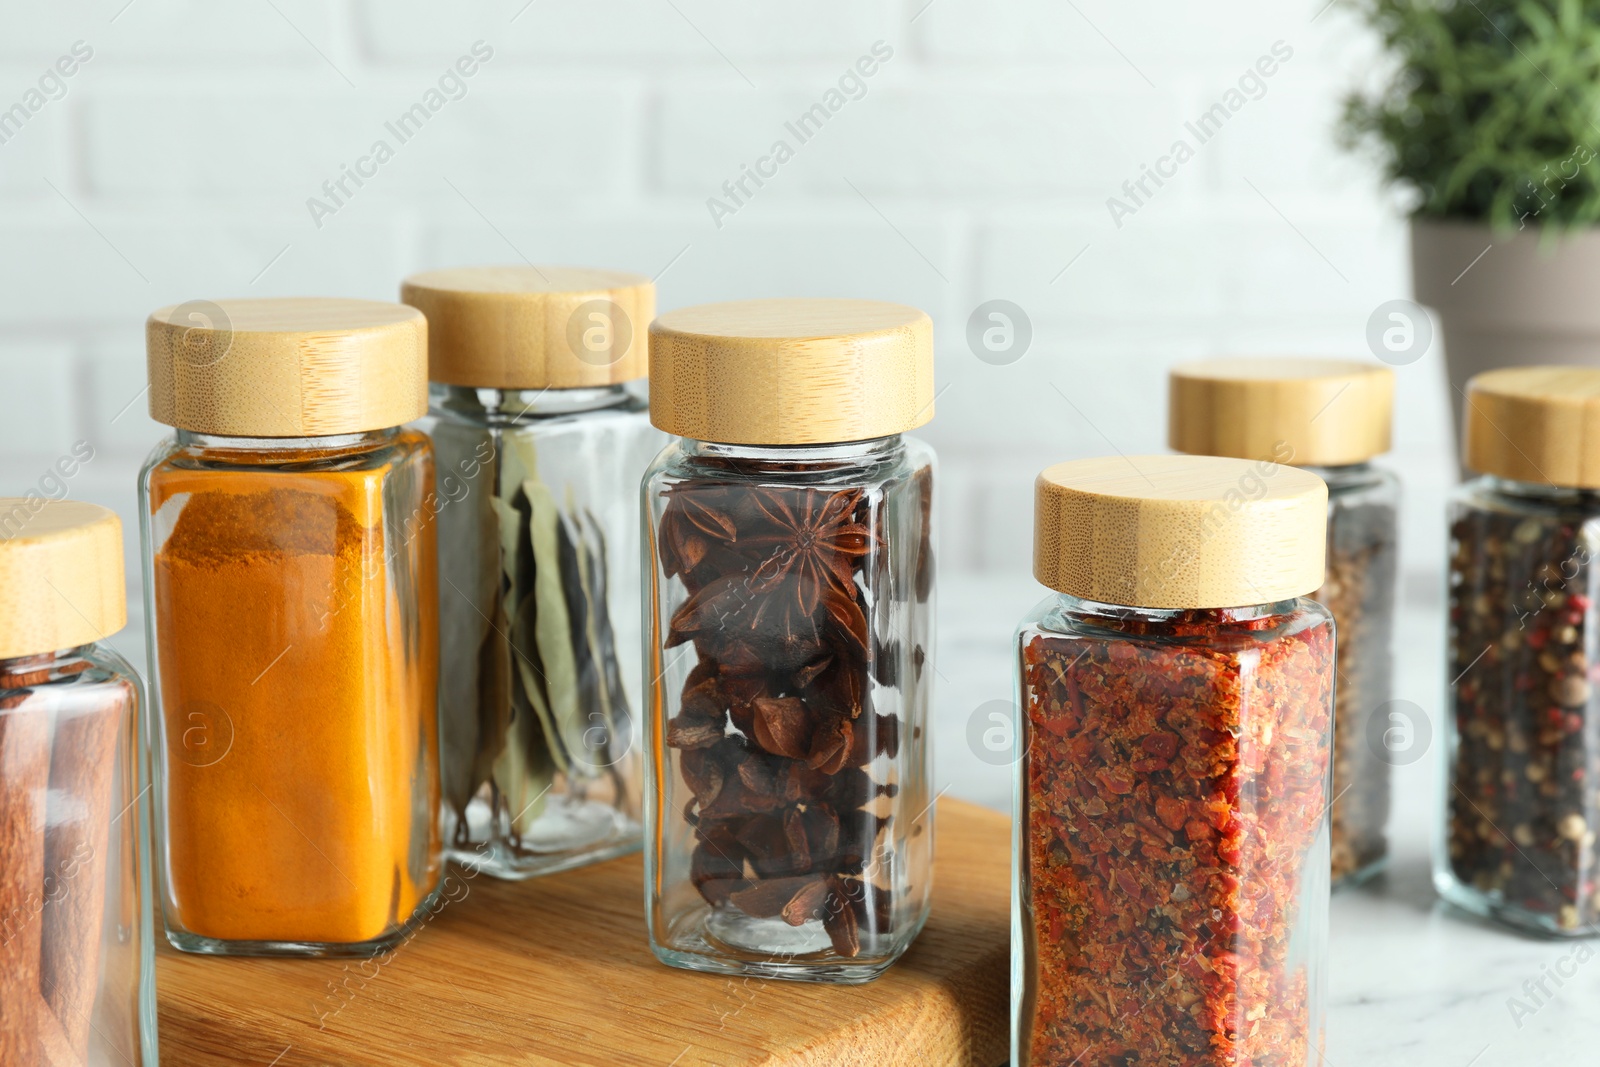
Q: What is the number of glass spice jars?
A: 7